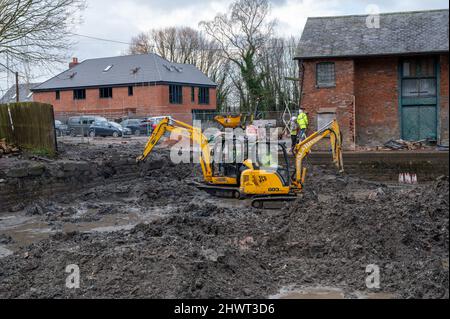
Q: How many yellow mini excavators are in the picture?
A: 2